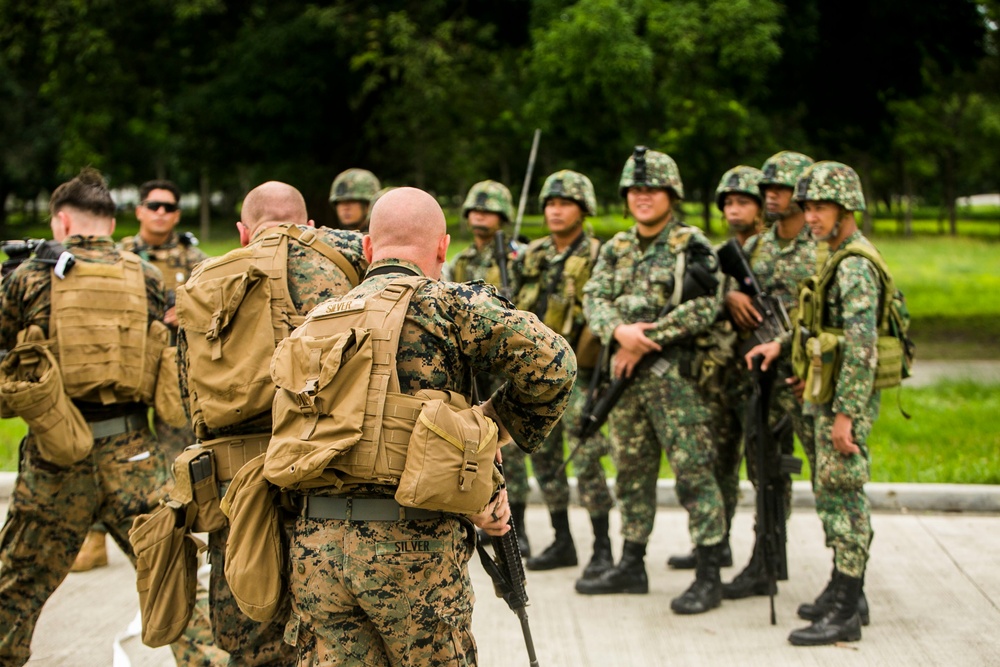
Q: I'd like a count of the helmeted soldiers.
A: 7